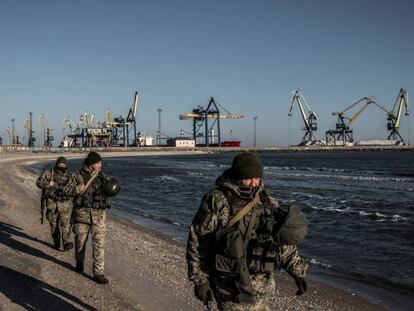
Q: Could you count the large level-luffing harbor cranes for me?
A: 3